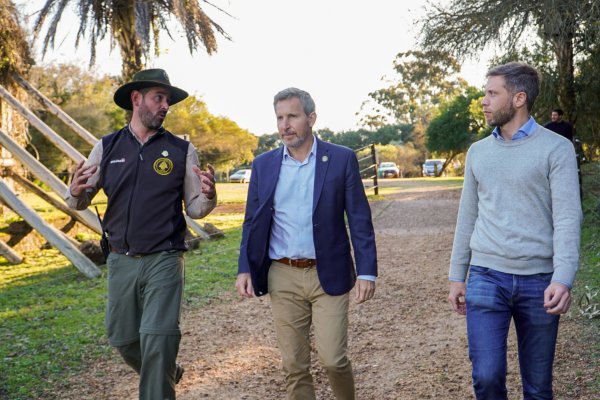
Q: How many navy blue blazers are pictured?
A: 1